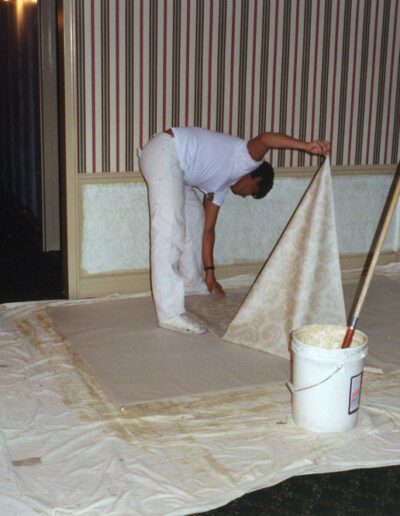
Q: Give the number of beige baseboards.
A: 1